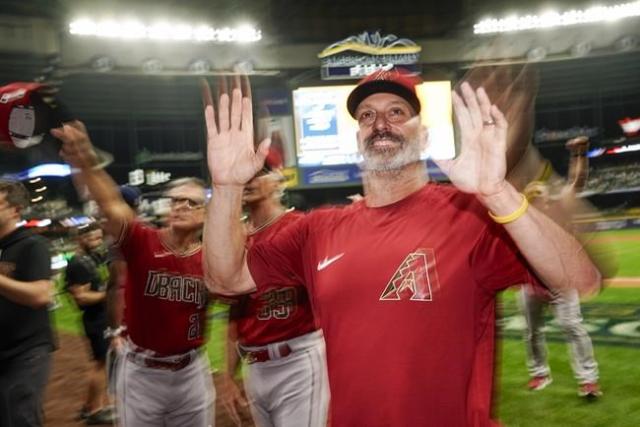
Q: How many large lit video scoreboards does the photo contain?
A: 1